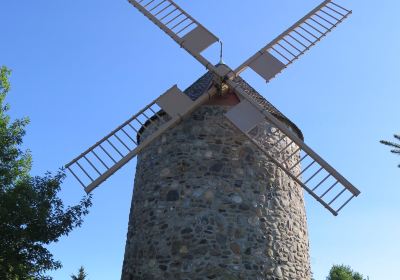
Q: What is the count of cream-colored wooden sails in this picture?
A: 4